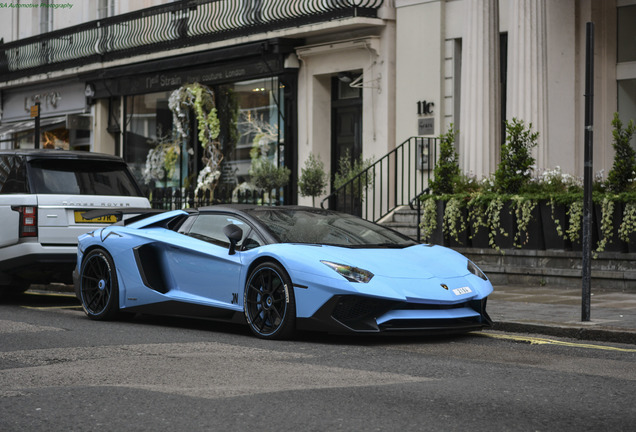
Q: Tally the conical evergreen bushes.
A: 3